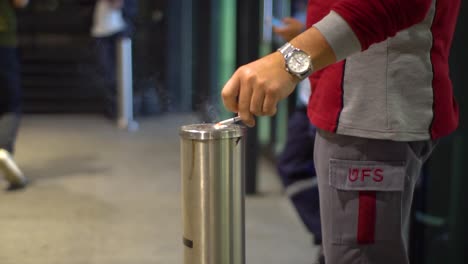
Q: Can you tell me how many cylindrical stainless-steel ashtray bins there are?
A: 1